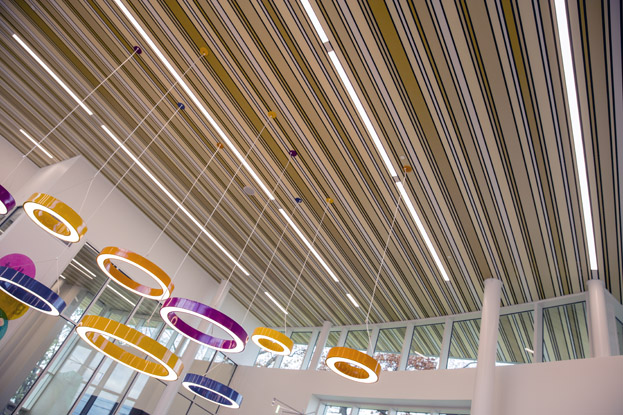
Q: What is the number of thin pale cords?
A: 9